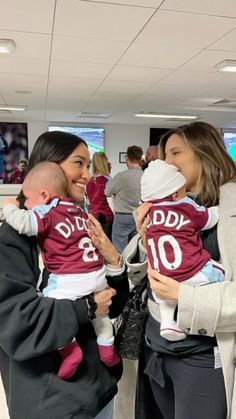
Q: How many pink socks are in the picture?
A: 2